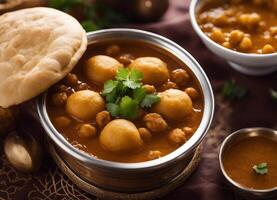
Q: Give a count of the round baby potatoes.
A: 5